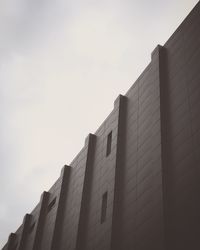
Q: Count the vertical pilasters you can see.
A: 7